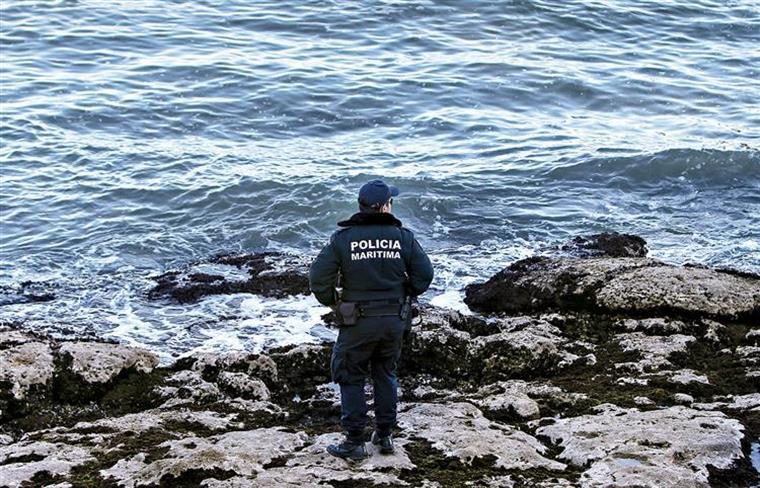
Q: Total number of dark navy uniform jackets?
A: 1